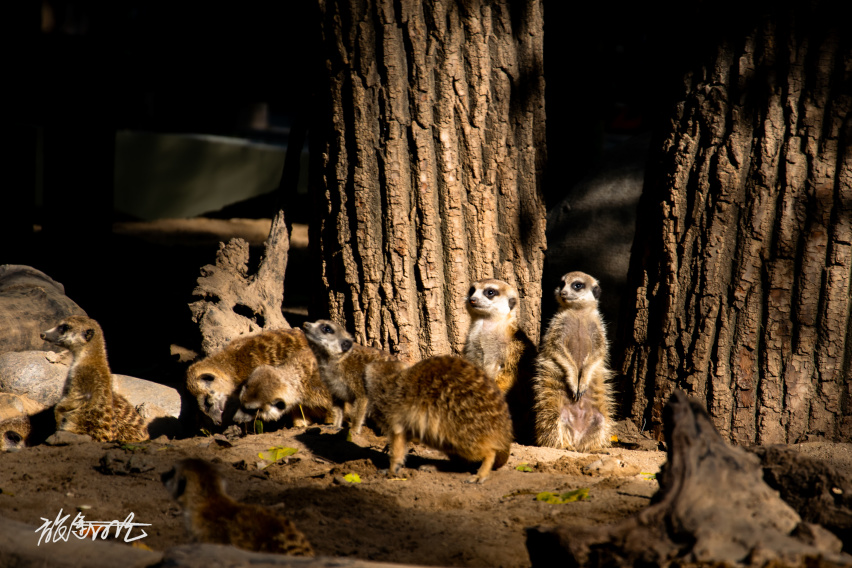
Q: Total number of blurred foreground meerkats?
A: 1